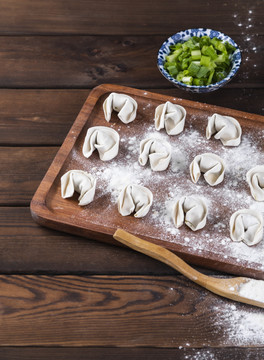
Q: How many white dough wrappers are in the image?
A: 11